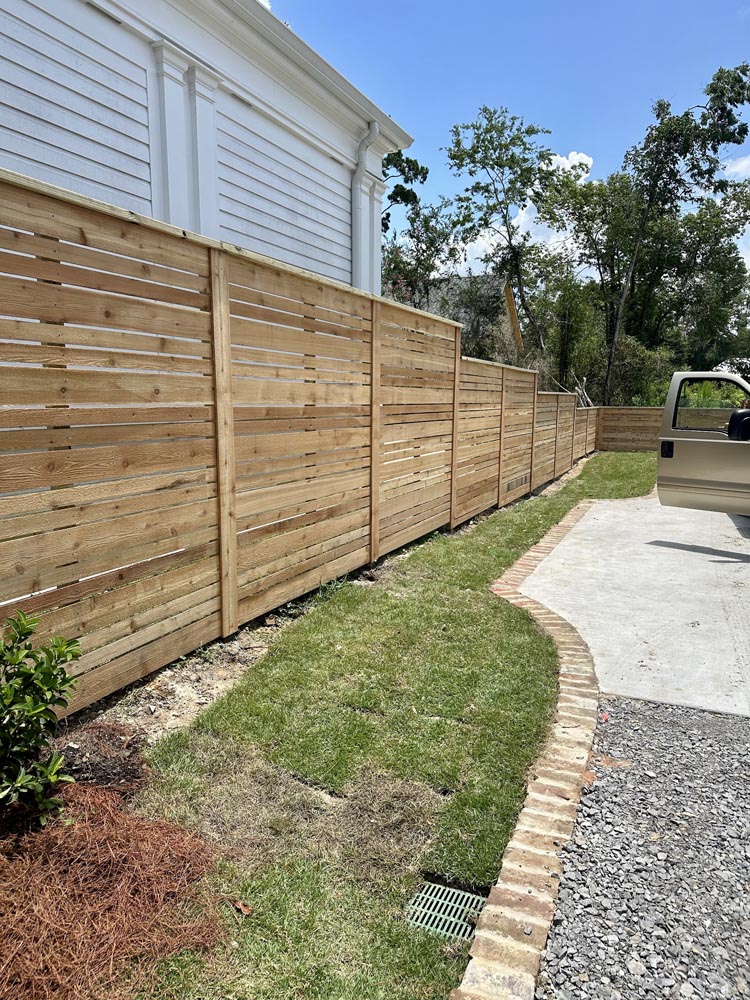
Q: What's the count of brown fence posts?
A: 9